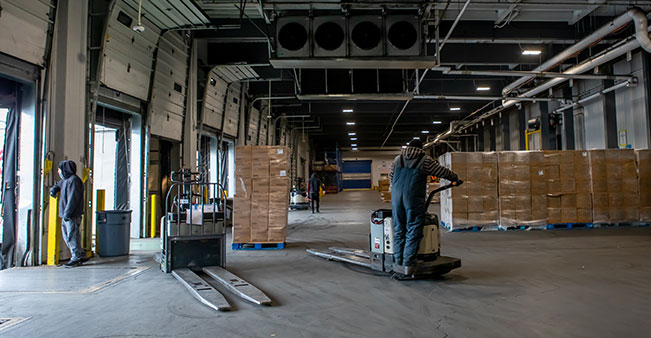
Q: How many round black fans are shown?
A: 4